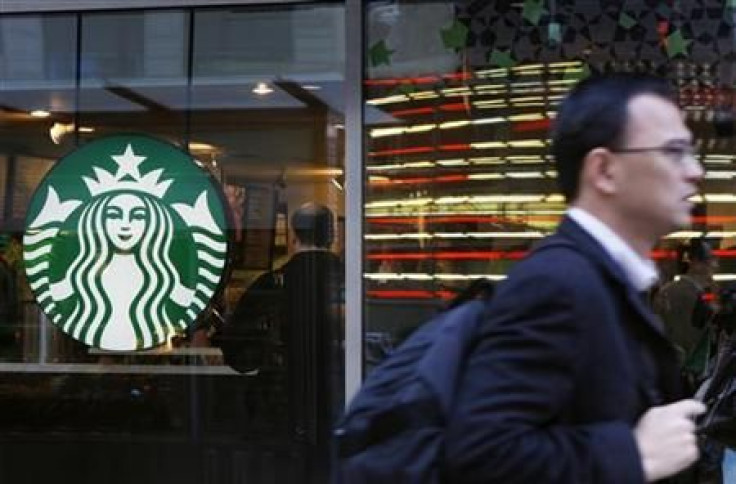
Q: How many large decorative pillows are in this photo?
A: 0